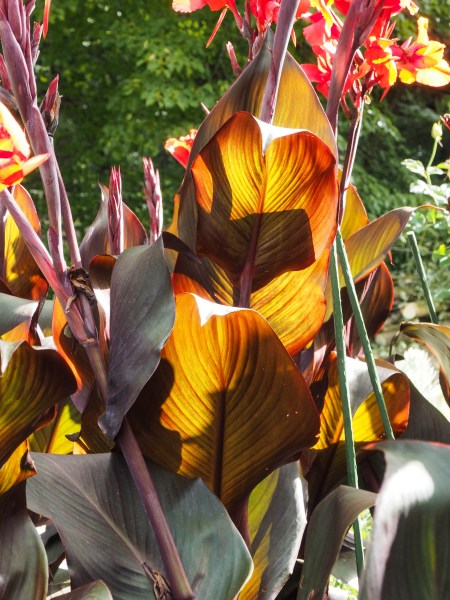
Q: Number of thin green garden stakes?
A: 3